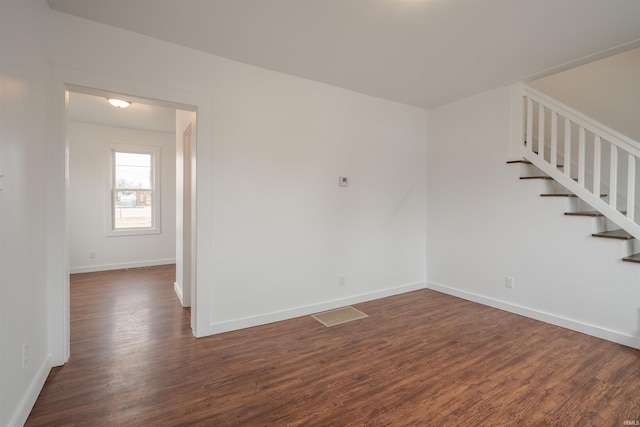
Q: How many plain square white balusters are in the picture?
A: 8